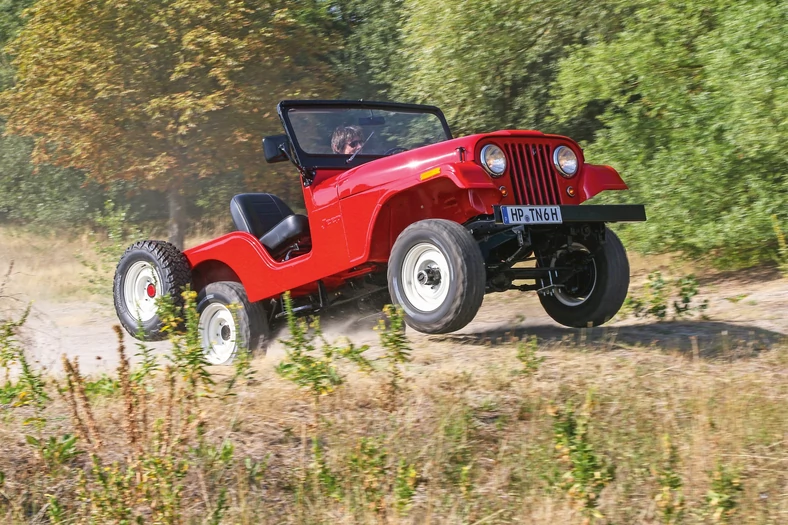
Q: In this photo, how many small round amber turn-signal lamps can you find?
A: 2